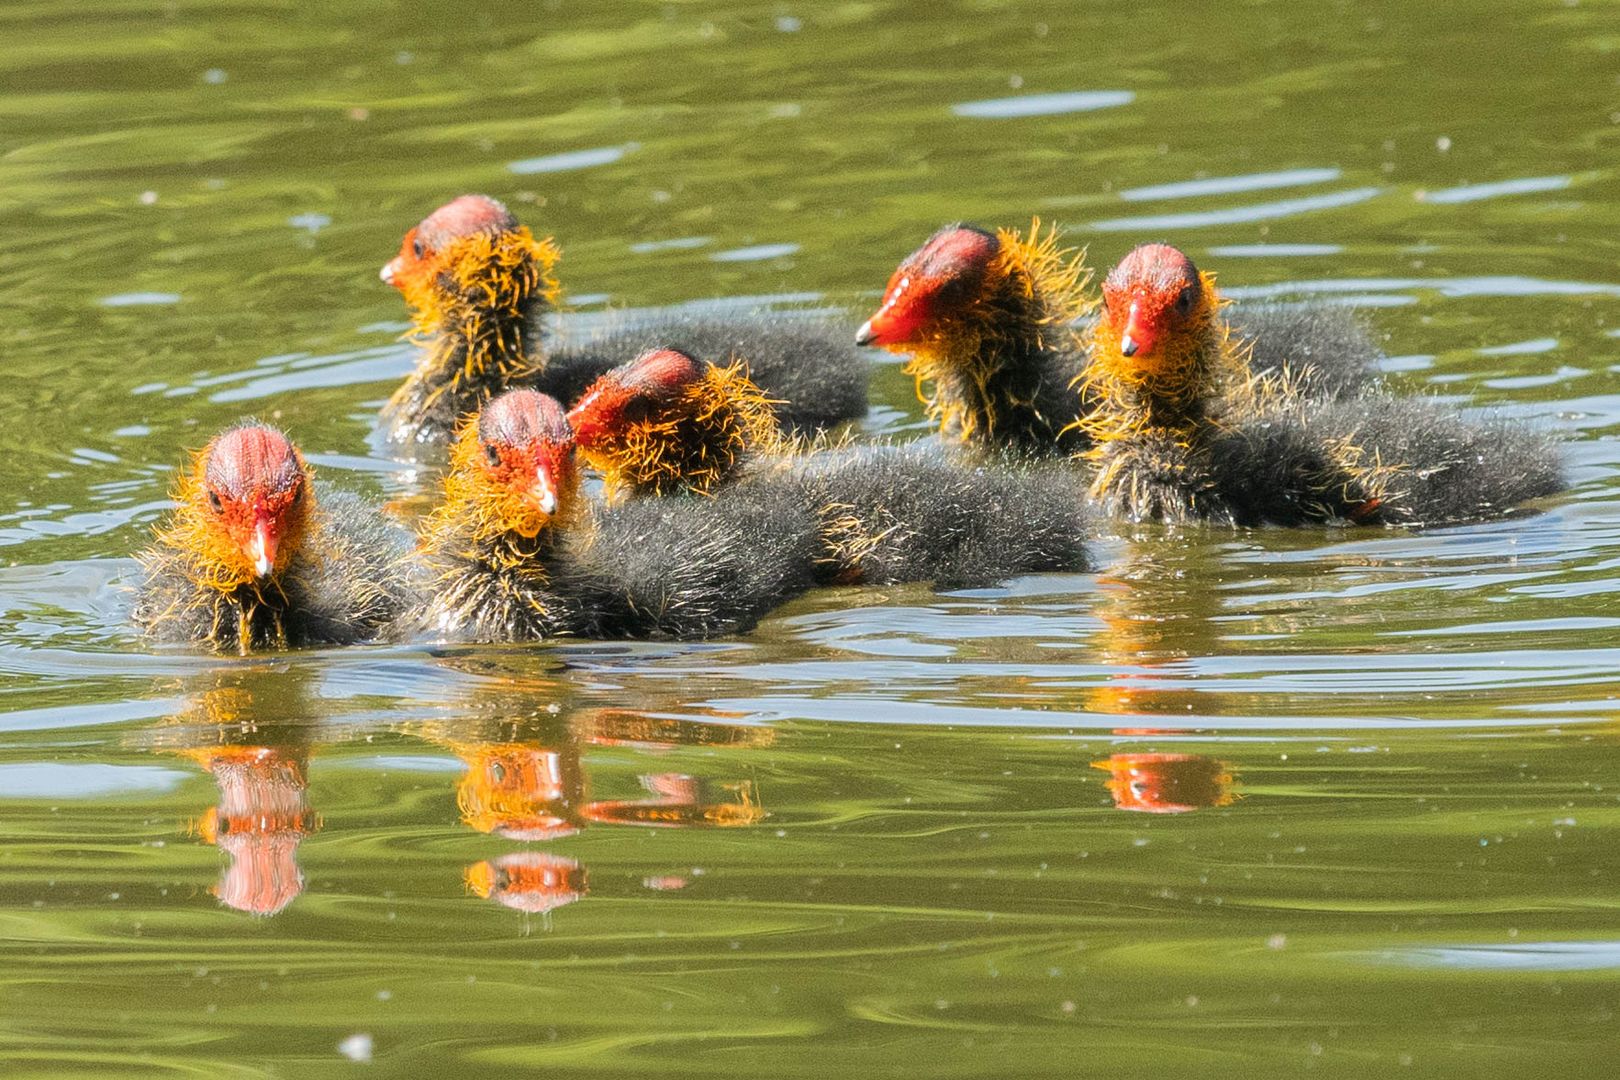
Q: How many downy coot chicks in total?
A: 6